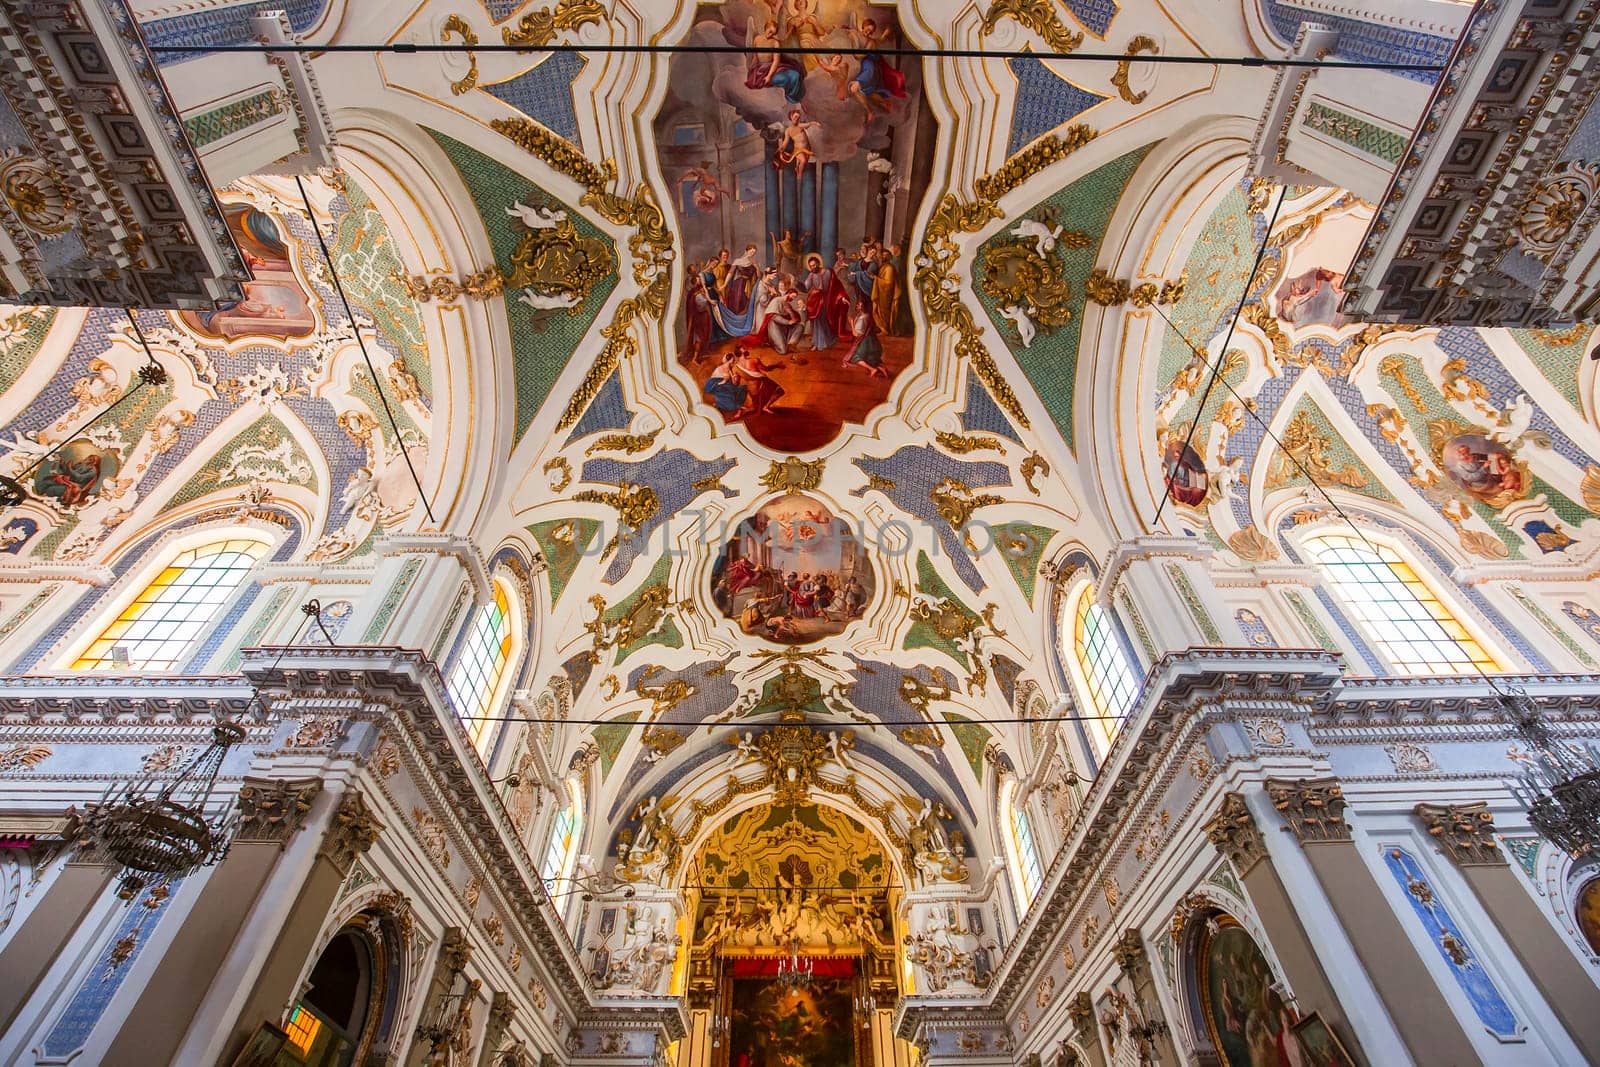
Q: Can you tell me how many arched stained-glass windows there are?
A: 6